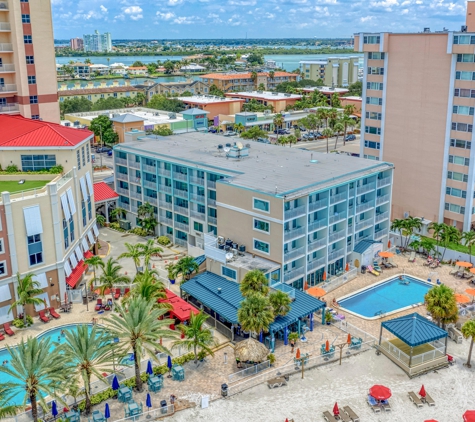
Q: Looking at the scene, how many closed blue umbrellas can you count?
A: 6